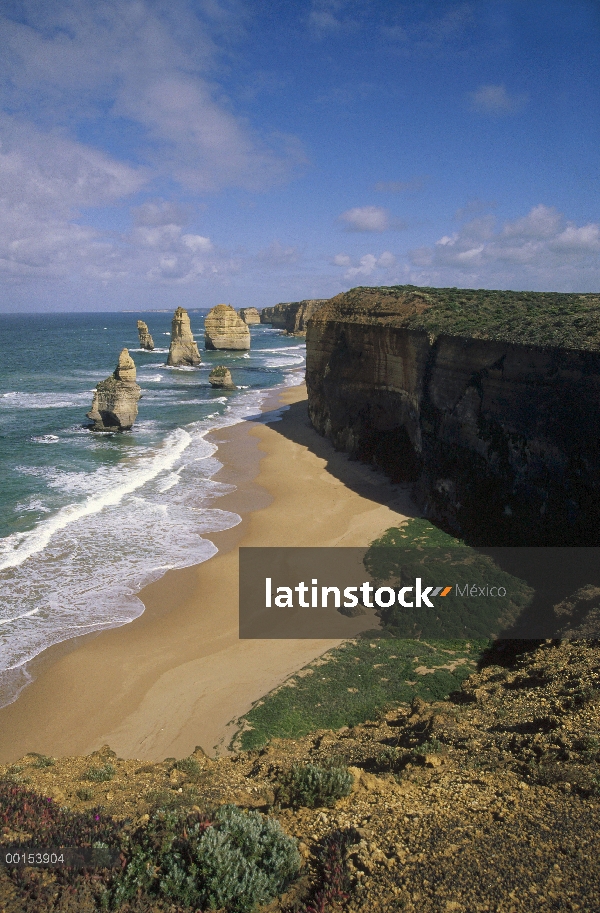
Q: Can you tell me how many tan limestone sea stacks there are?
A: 6